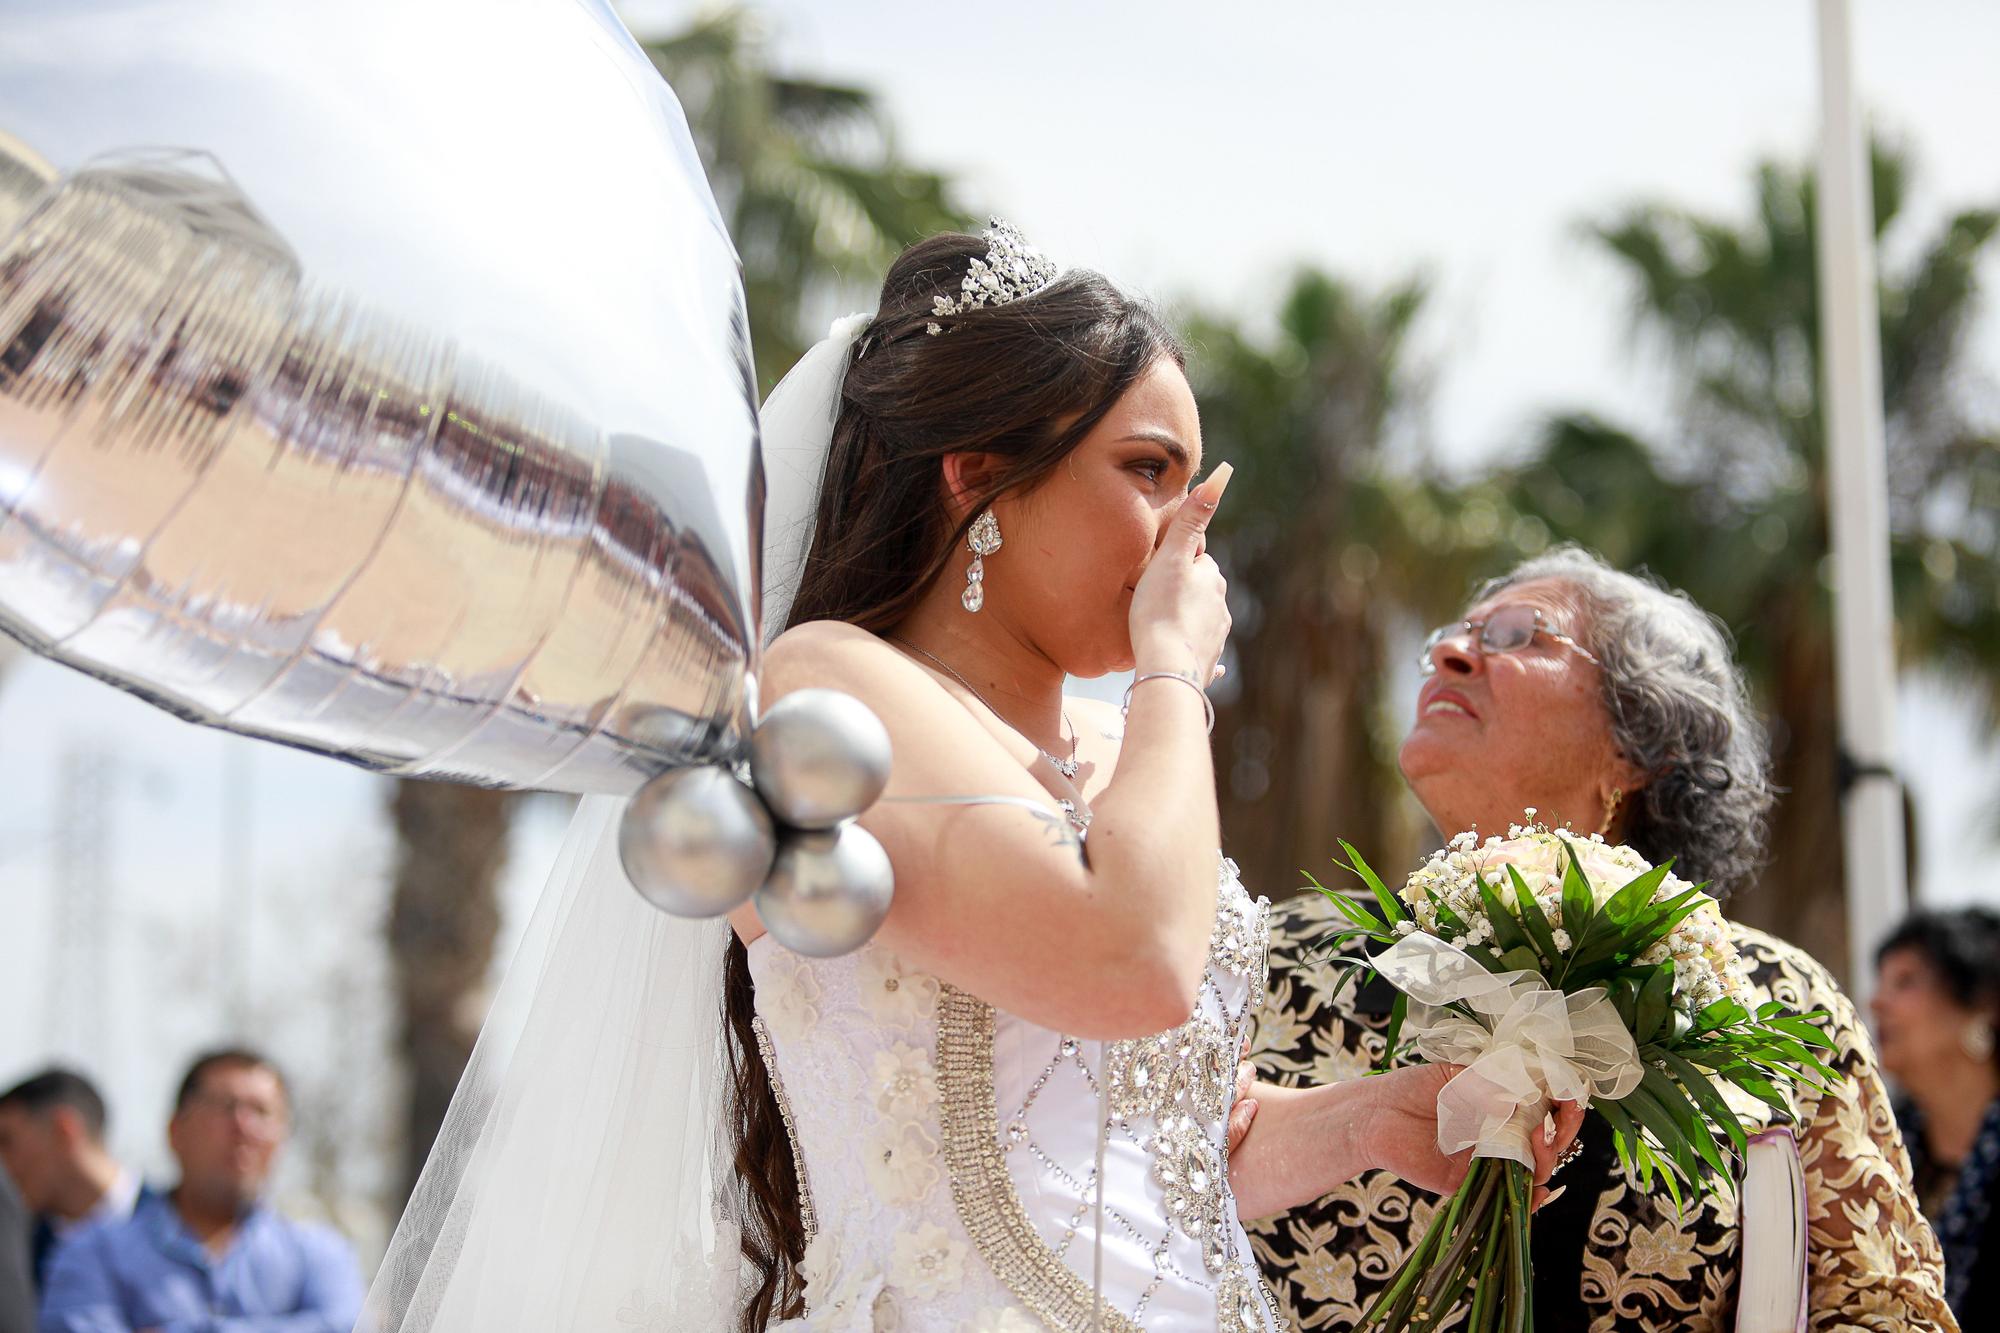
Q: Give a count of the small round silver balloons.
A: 3